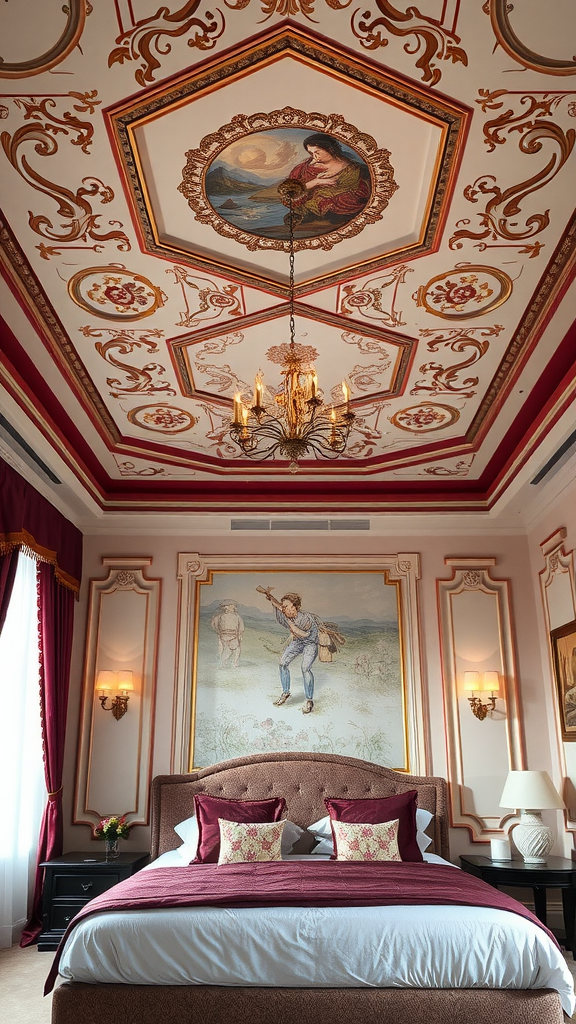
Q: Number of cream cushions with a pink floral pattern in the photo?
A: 2